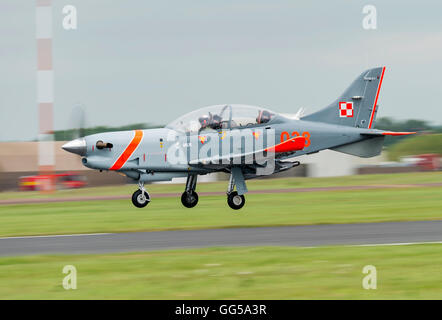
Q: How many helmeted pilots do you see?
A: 1